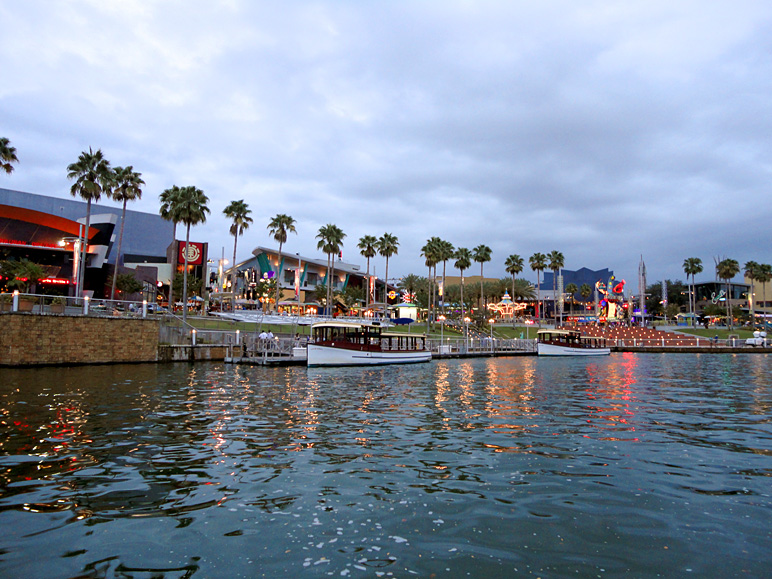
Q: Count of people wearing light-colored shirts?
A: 2